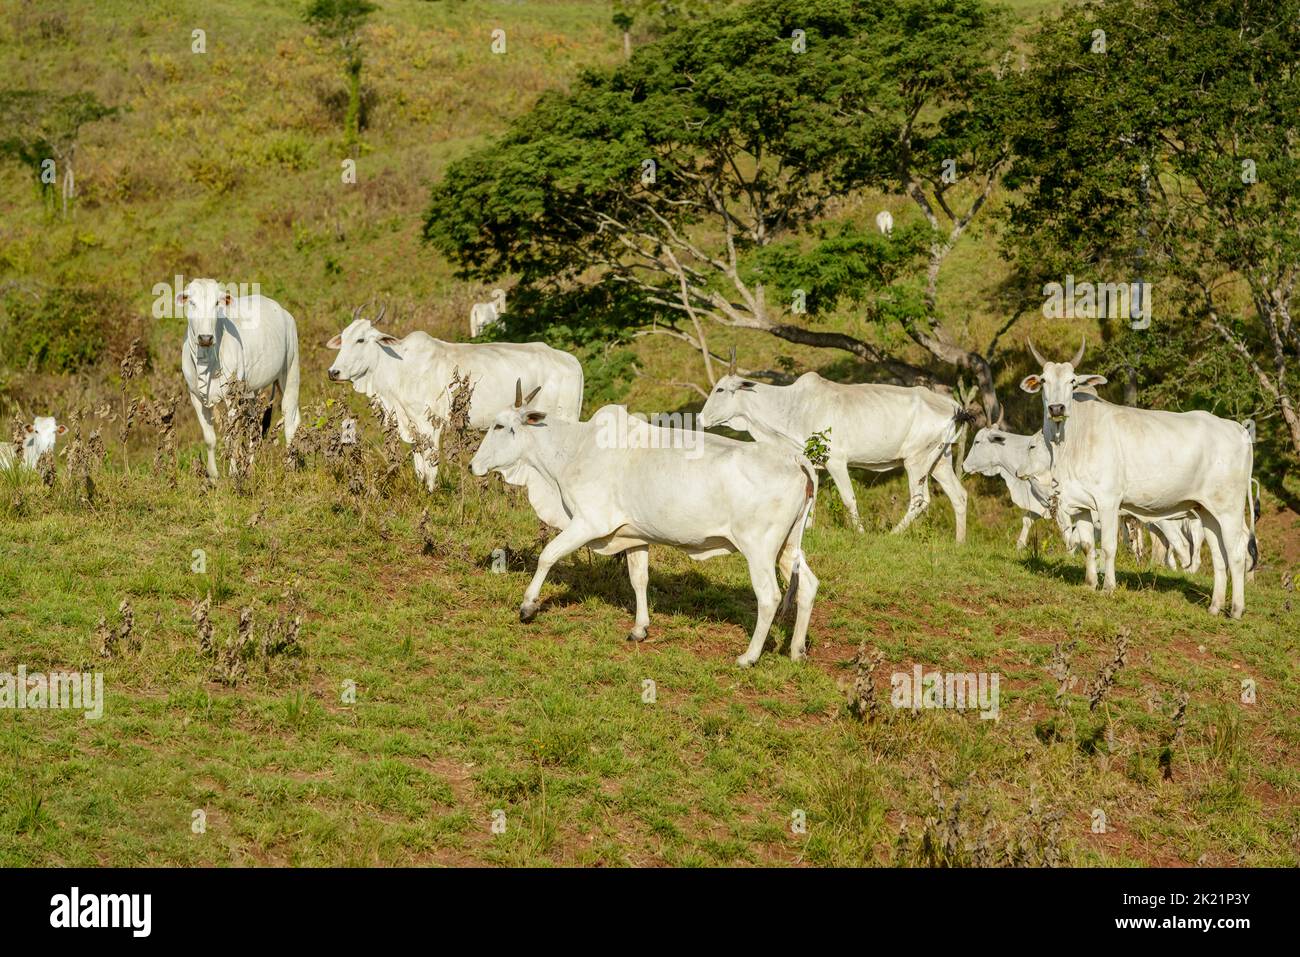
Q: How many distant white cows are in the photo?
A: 2